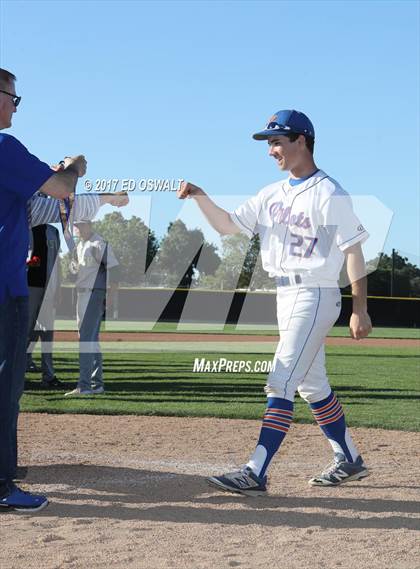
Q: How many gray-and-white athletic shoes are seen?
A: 2